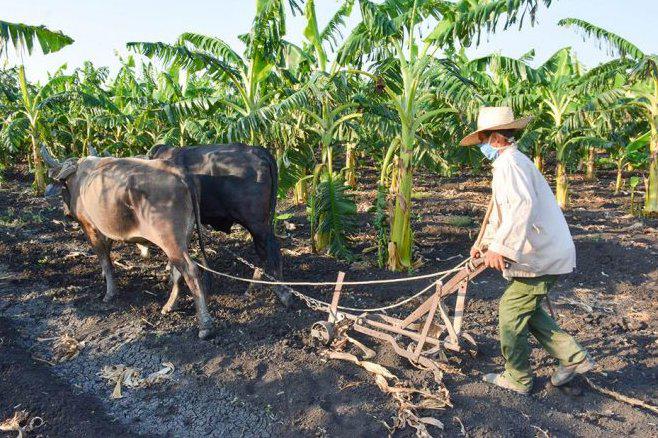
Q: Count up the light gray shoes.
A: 2